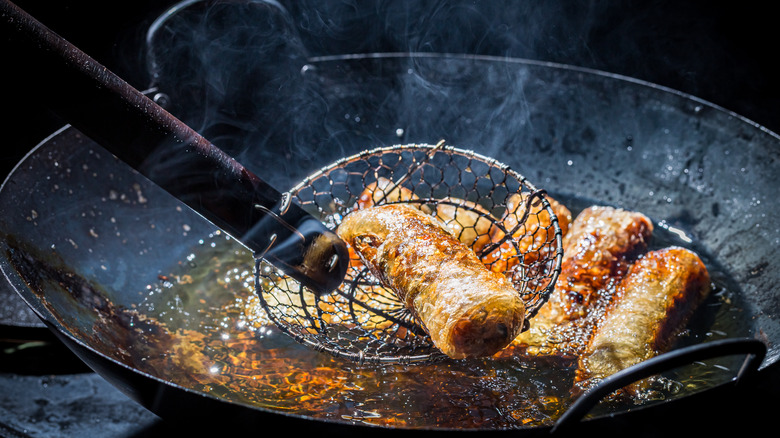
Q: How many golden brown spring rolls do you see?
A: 6